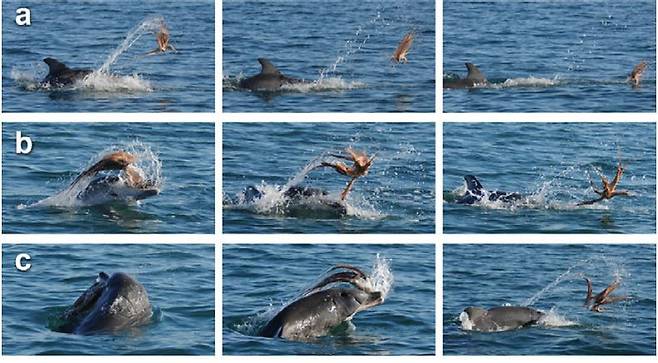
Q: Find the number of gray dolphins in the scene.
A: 9